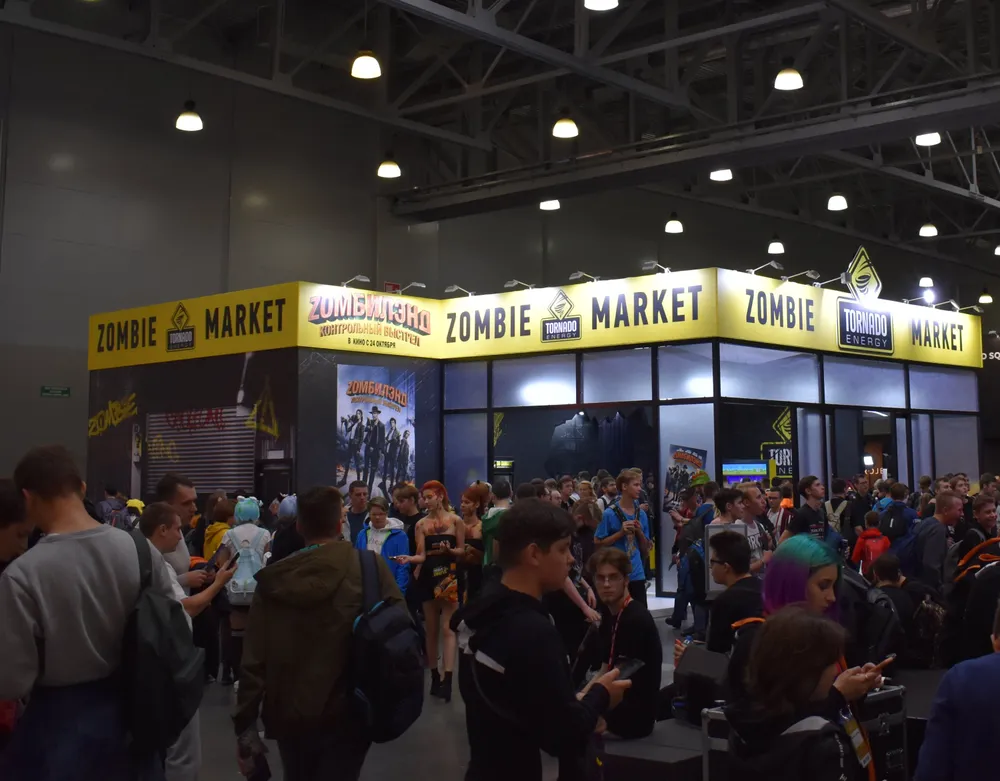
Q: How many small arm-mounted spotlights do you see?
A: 12